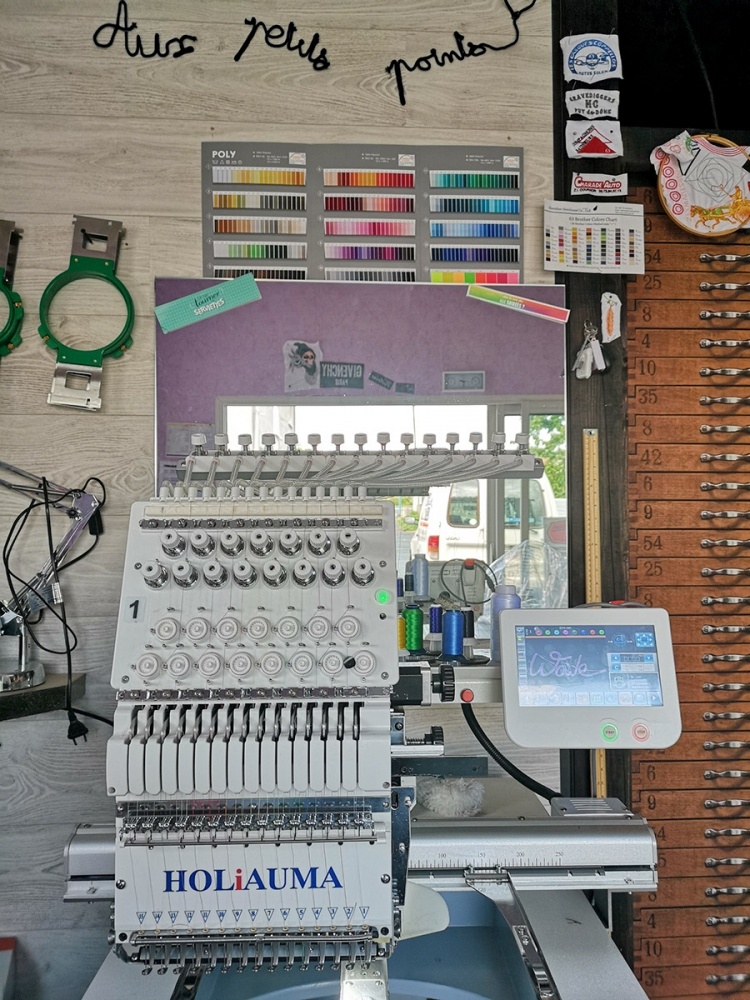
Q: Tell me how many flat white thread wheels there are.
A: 15